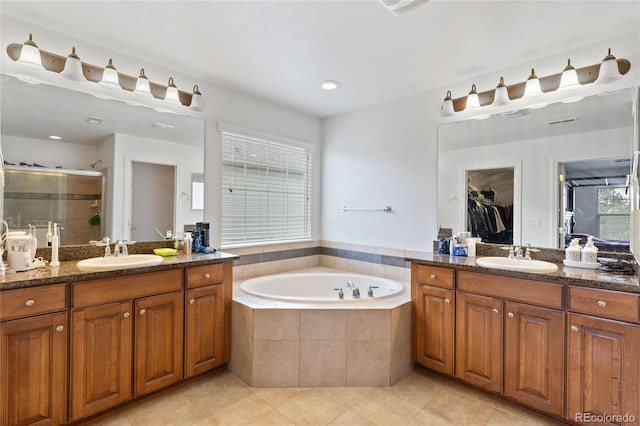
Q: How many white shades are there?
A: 12